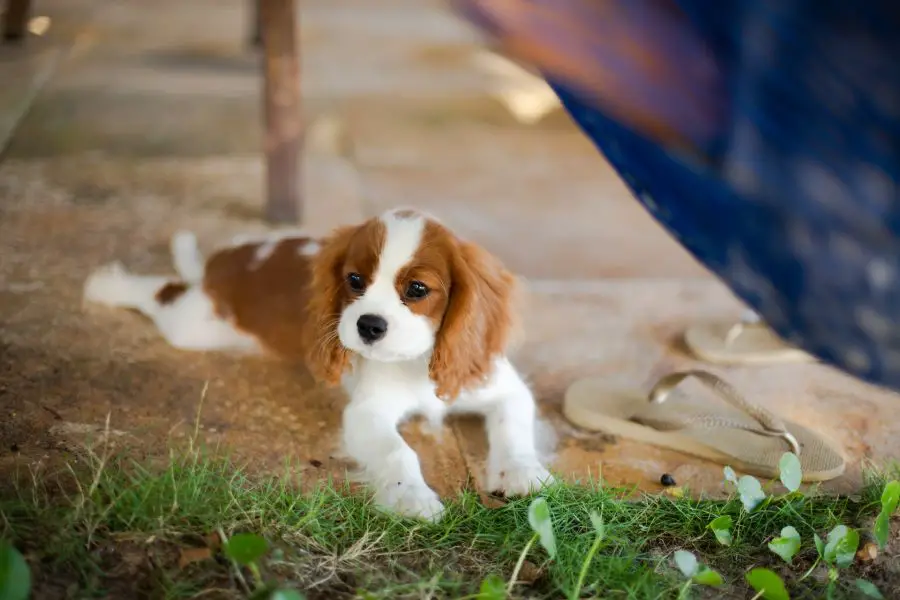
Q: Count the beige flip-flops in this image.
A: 2